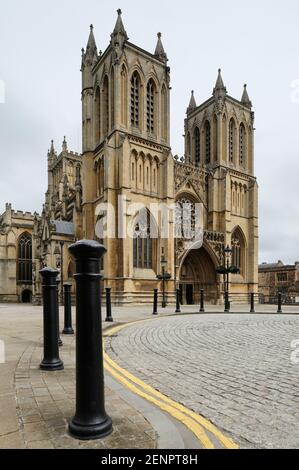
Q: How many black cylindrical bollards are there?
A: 11